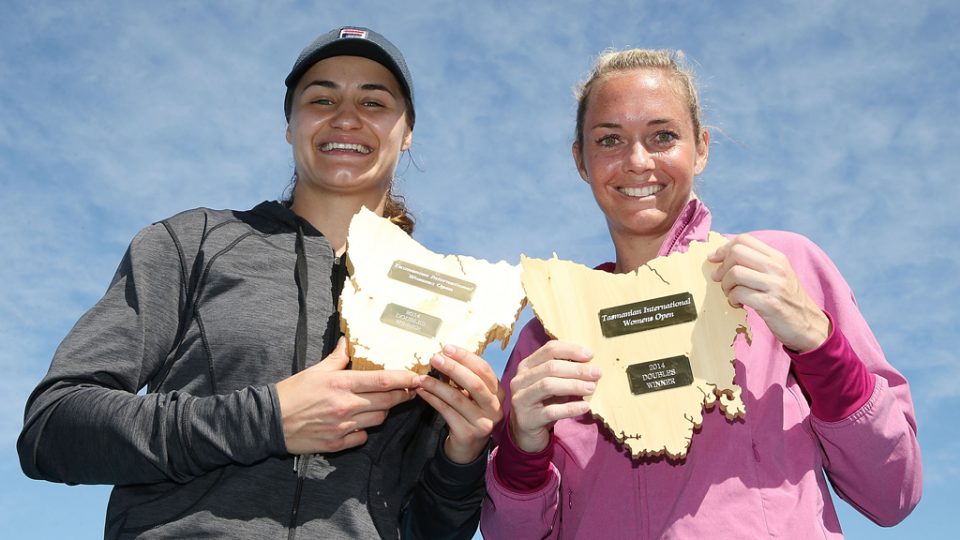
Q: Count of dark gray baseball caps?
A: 1